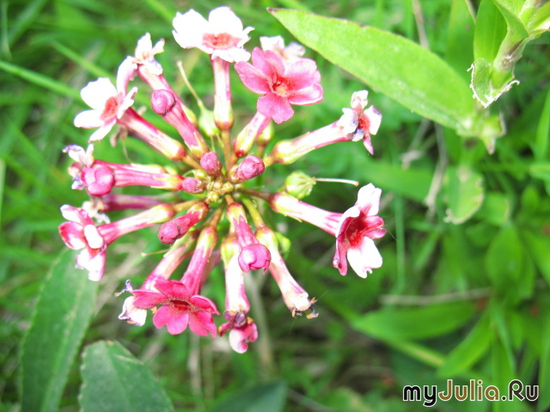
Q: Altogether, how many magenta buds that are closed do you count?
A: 7